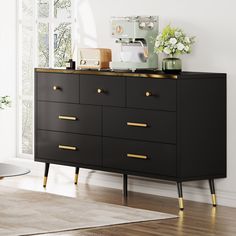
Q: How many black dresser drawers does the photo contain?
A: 7